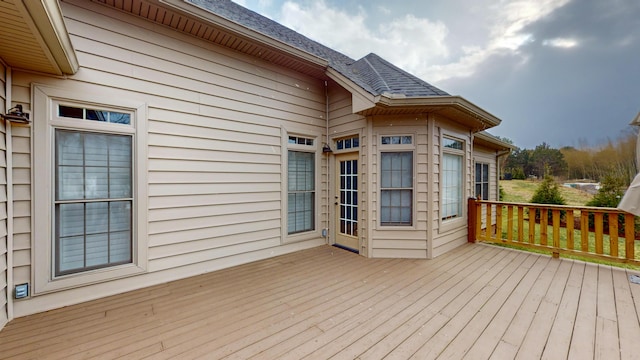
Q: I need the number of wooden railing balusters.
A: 13